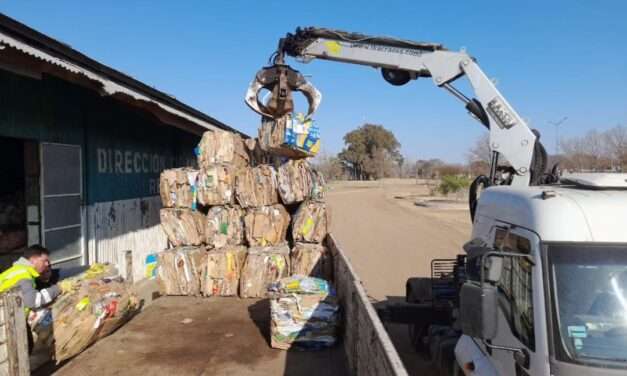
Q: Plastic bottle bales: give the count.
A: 0